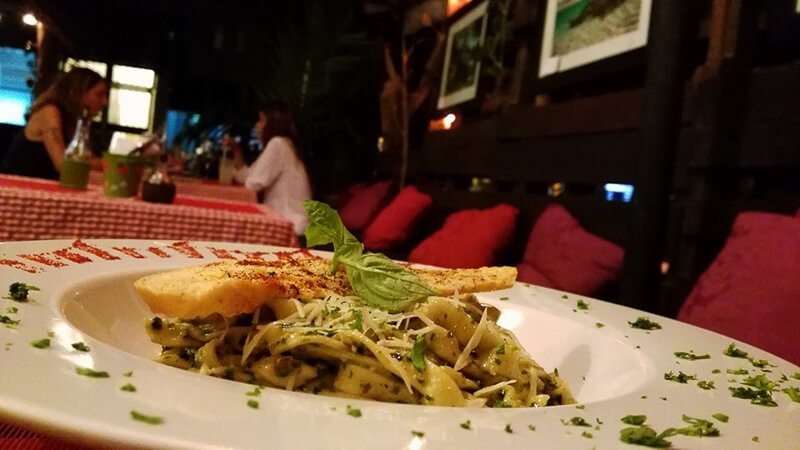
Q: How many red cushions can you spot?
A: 5